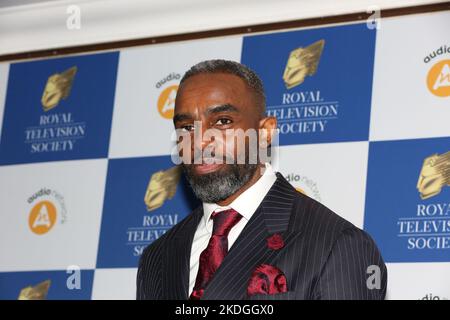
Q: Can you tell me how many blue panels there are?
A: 5